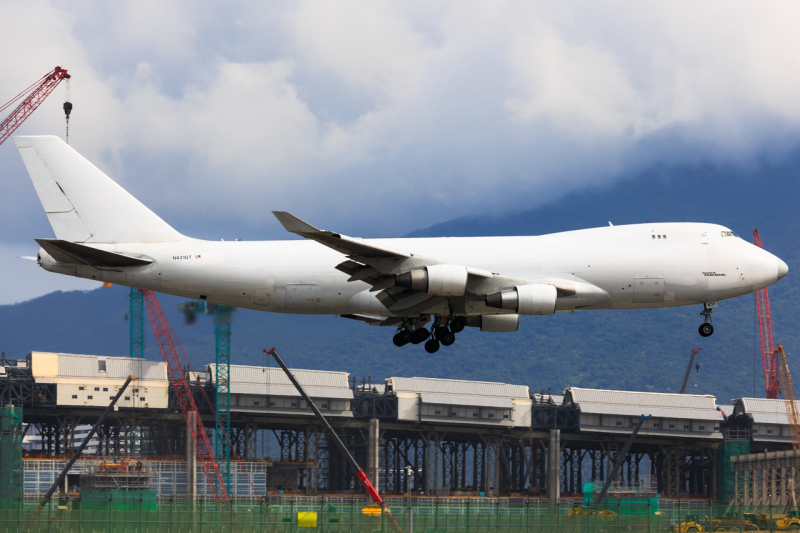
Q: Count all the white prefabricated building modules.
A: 5